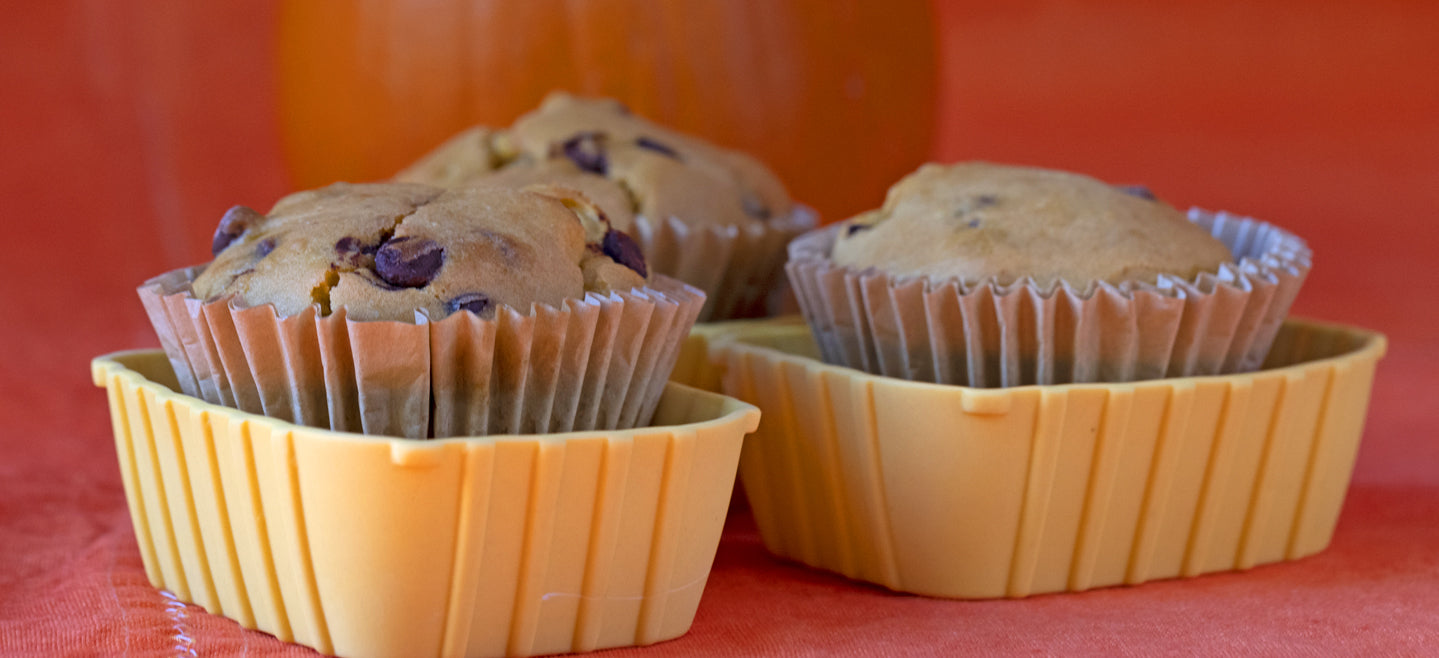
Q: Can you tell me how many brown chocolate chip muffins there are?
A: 3